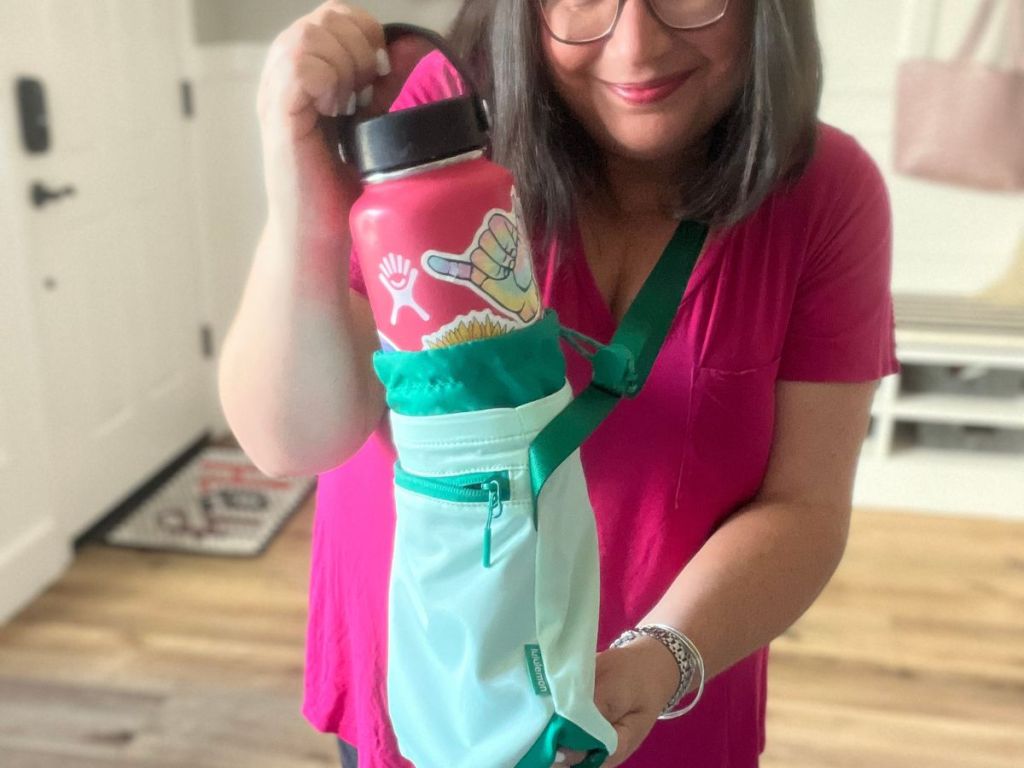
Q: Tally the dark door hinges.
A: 2